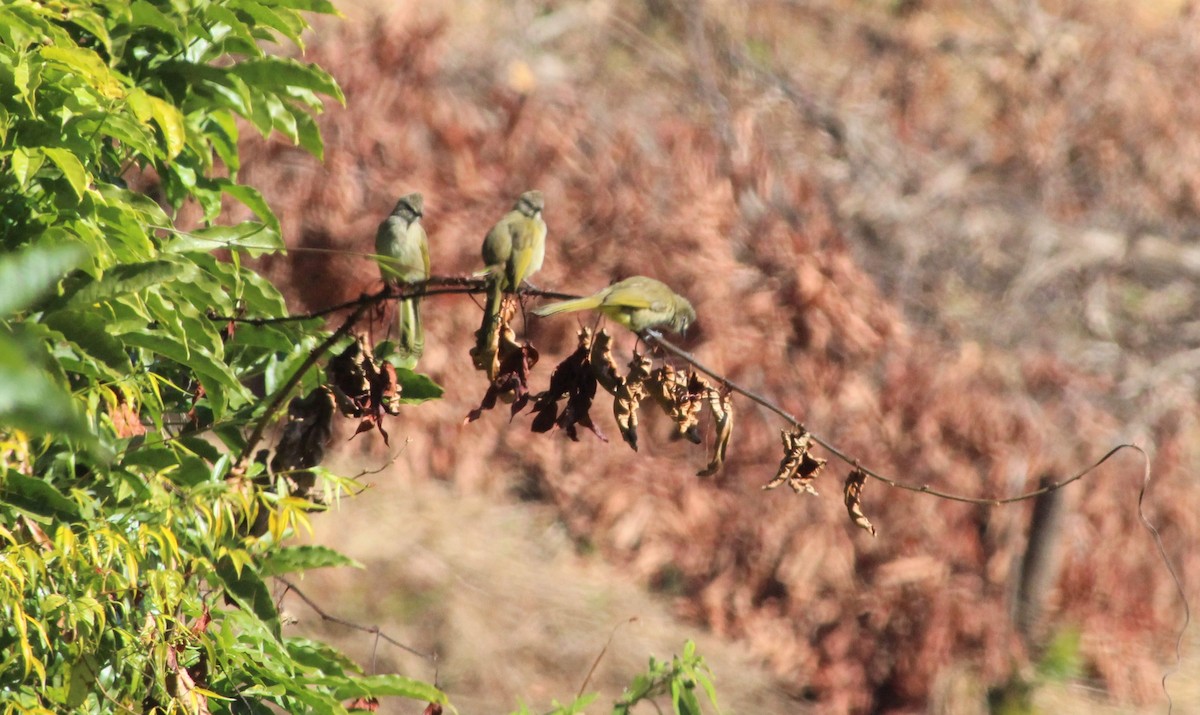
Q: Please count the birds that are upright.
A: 2